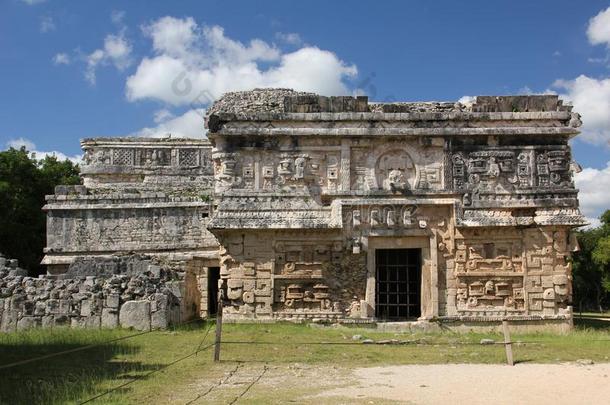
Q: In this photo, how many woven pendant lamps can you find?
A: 0